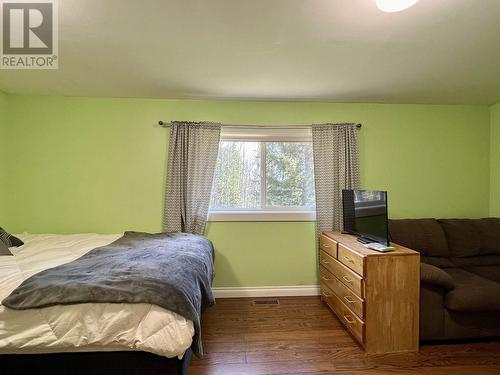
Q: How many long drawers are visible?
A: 3